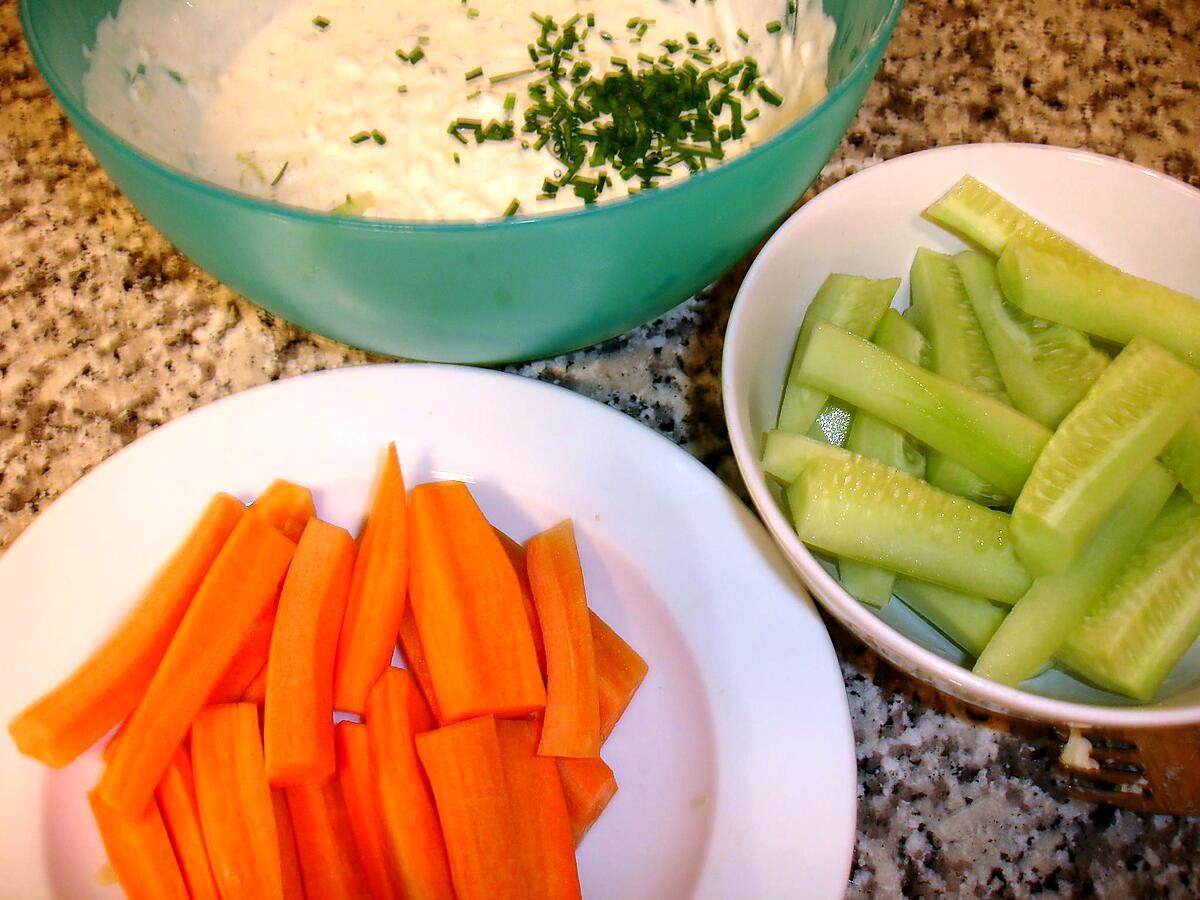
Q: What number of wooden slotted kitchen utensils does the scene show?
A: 1